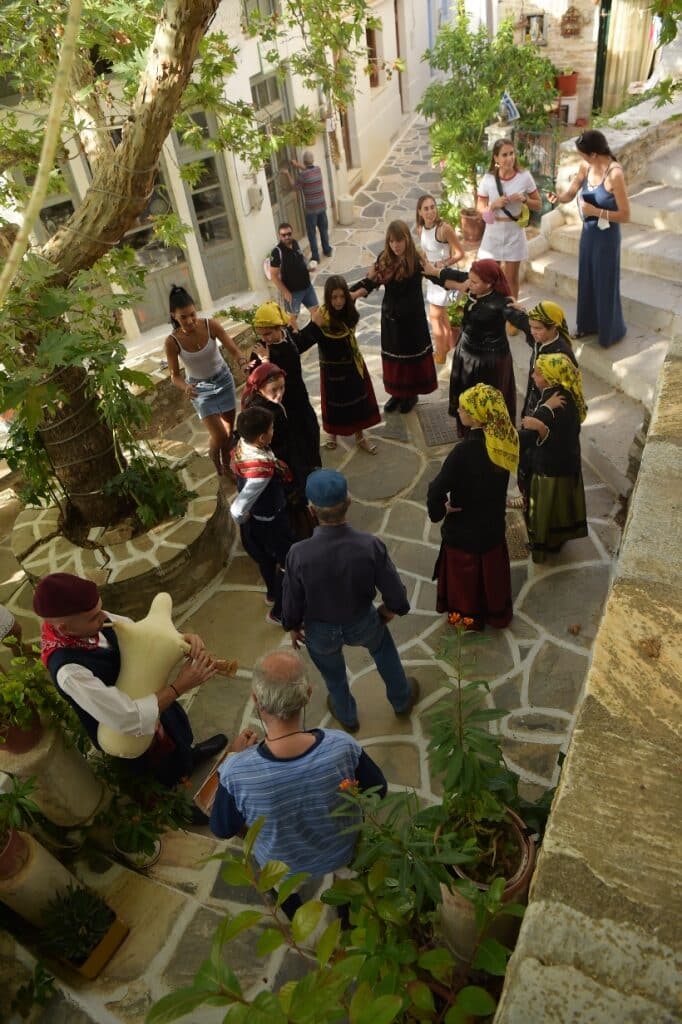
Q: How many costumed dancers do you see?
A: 9